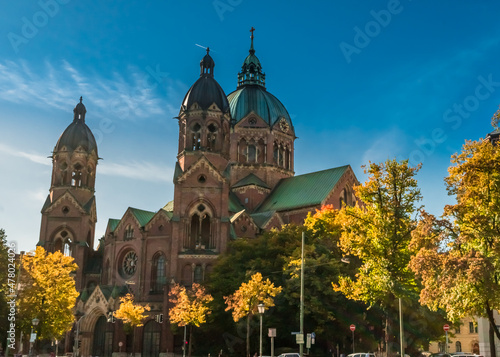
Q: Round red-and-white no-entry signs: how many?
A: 2